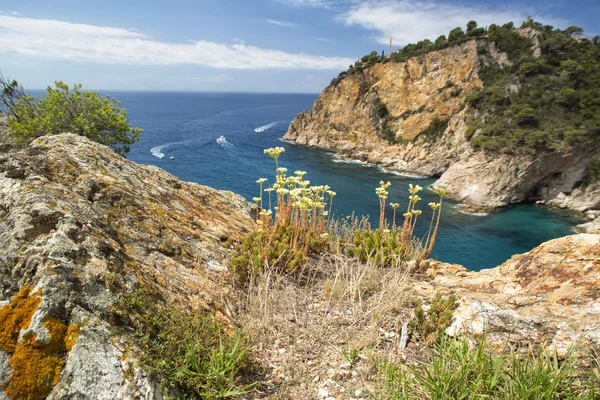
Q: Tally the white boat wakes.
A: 3